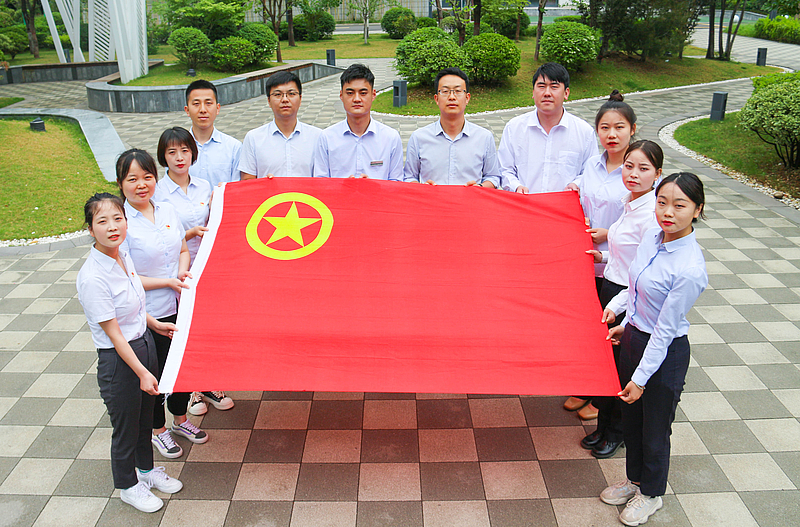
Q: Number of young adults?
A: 11